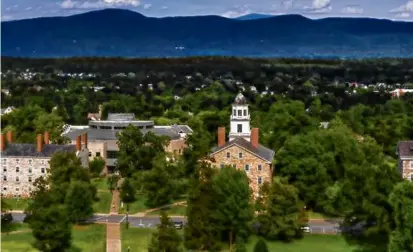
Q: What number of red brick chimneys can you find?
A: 8